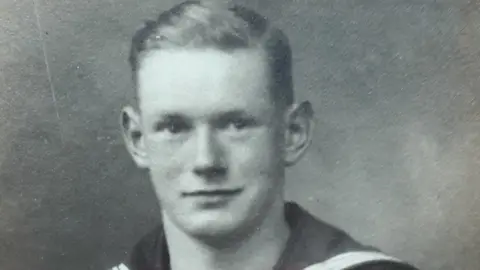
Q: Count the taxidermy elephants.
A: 0